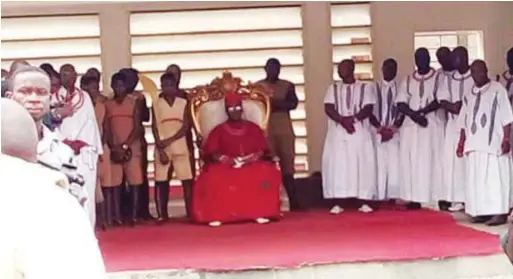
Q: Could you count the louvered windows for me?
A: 3